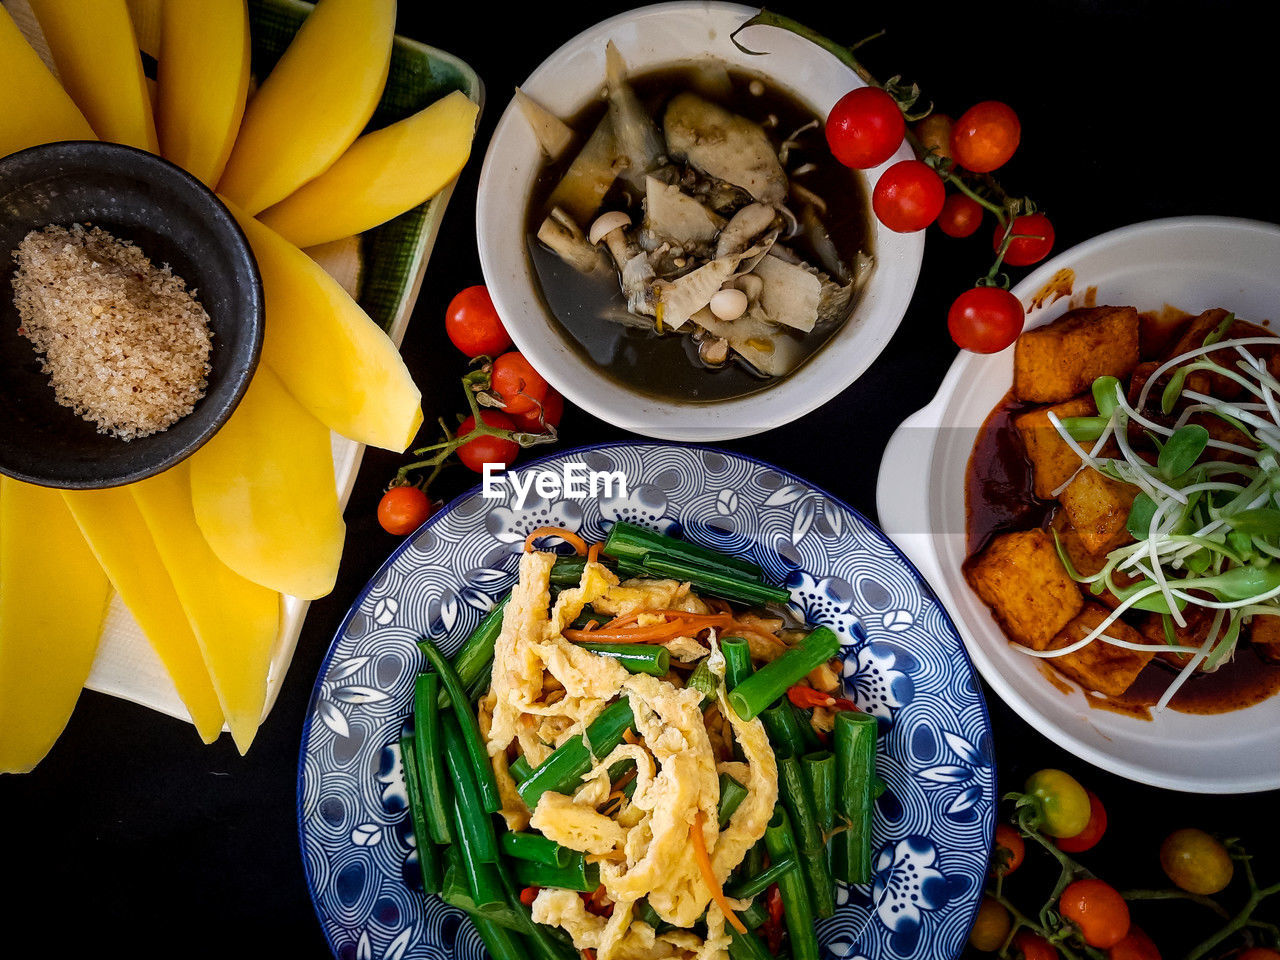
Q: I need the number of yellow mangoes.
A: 10